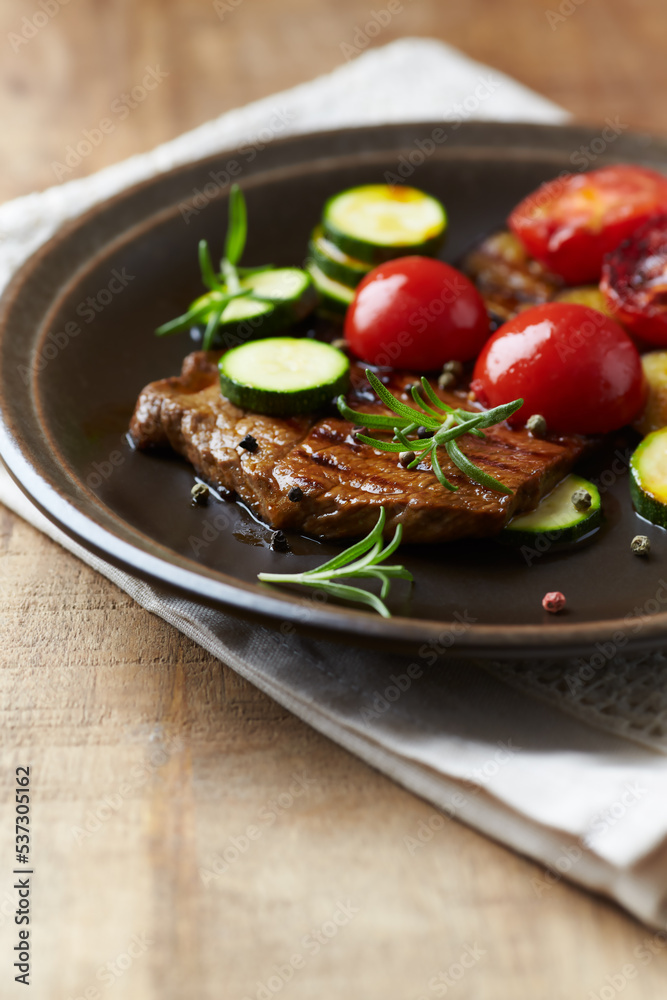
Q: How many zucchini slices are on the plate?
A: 8